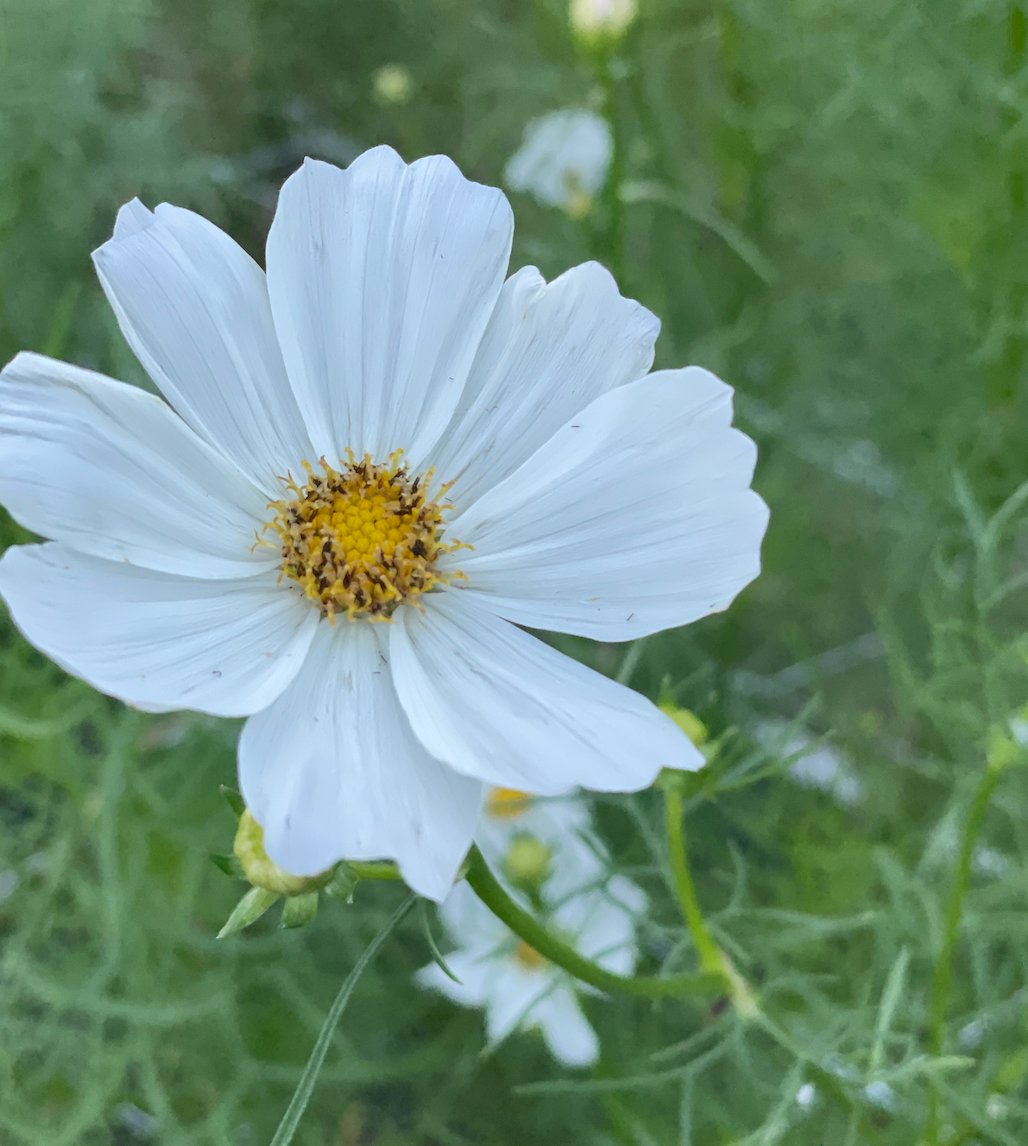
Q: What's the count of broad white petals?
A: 8